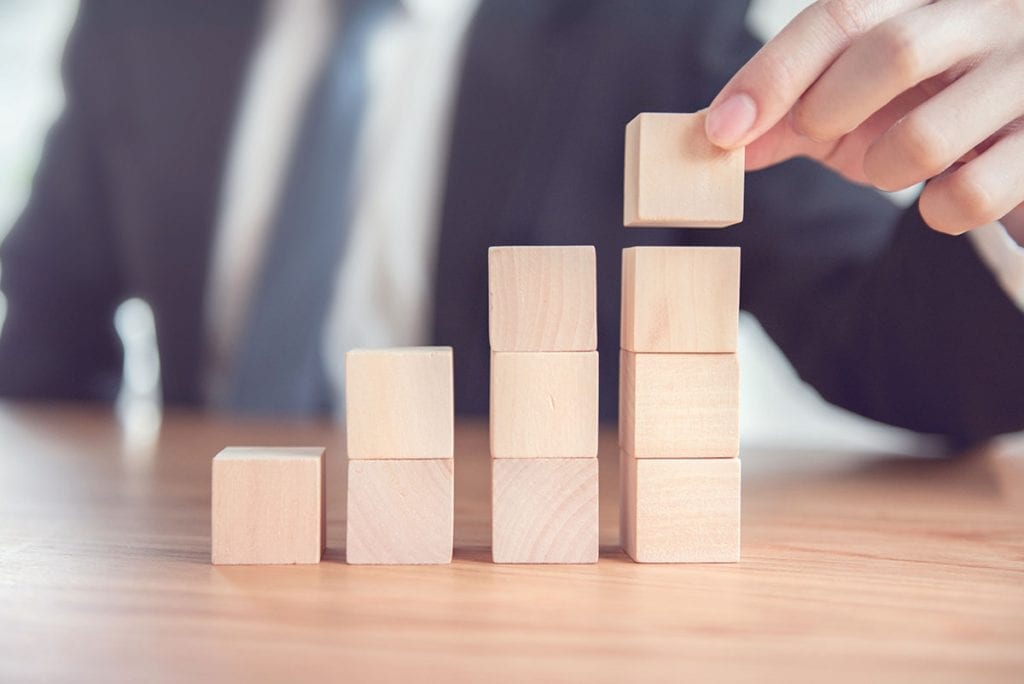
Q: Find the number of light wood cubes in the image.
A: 10